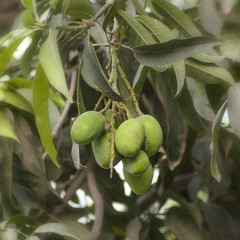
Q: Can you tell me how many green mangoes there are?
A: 6